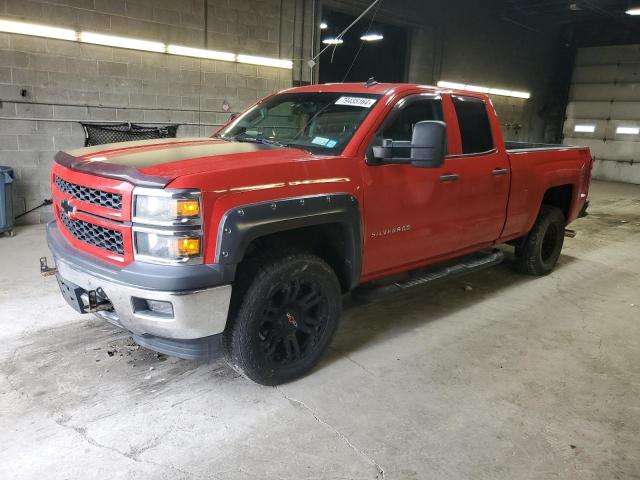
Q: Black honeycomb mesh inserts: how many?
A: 2